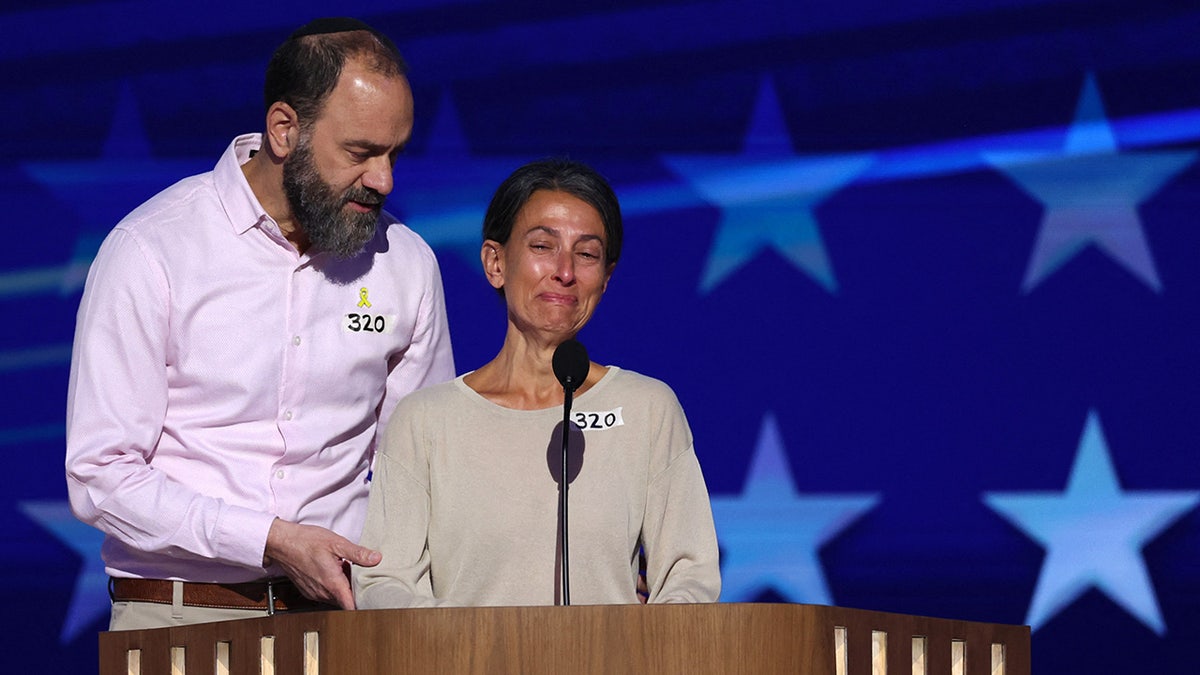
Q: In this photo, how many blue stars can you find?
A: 7